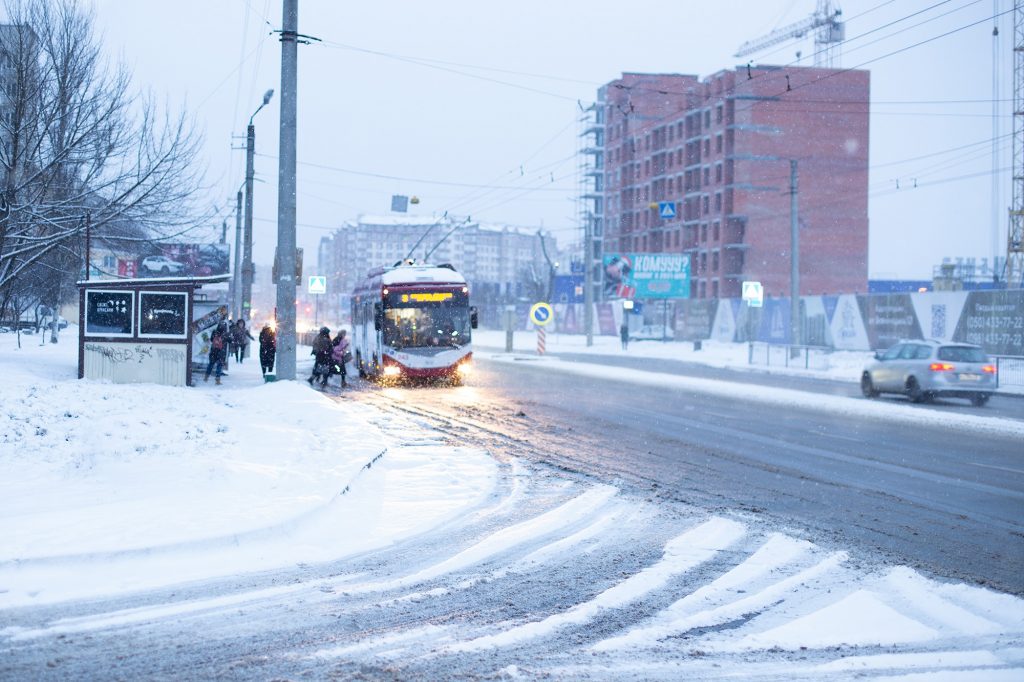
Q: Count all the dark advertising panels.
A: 2